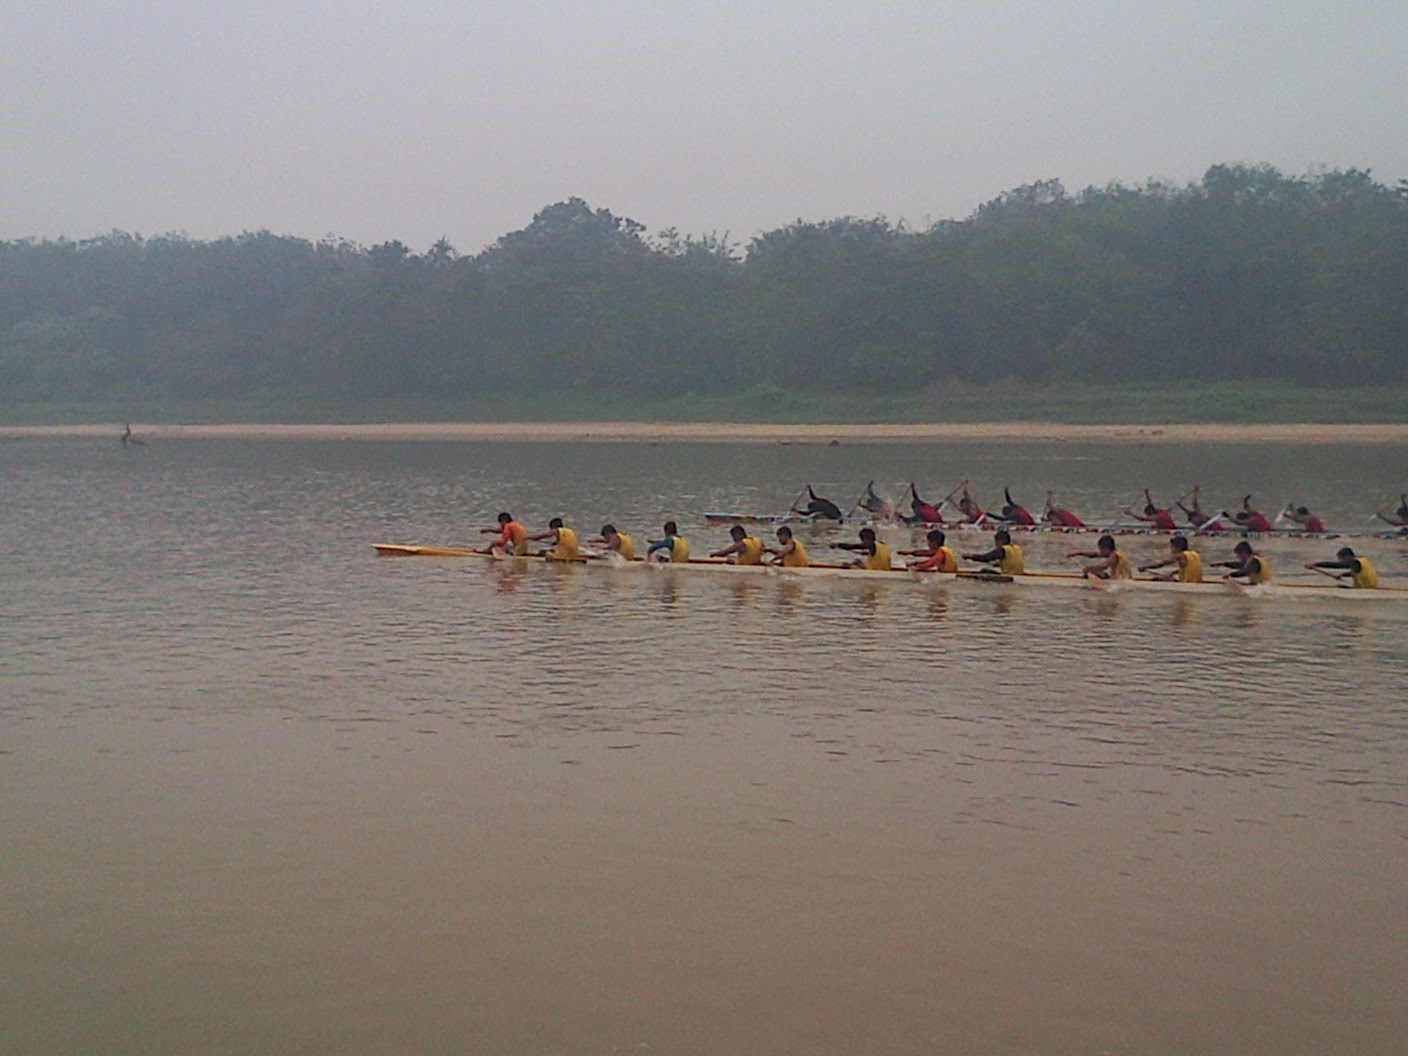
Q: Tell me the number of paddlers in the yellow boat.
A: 13